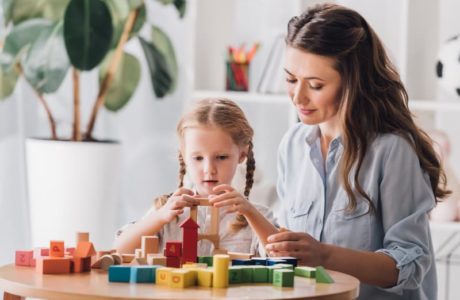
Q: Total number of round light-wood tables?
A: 1